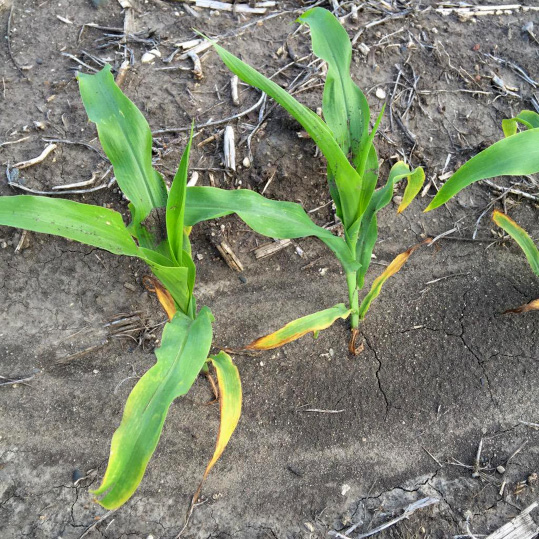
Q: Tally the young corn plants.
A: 3